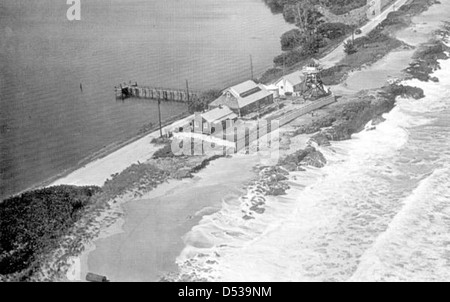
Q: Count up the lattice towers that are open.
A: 1